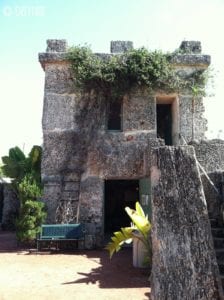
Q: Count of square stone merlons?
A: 3